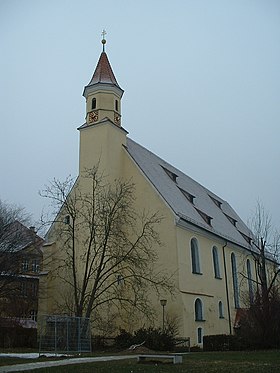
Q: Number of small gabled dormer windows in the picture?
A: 6